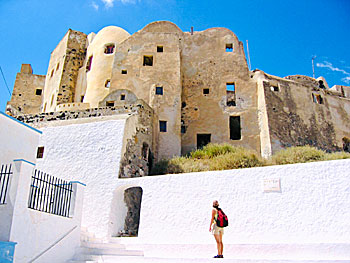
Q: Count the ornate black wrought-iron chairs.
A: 0